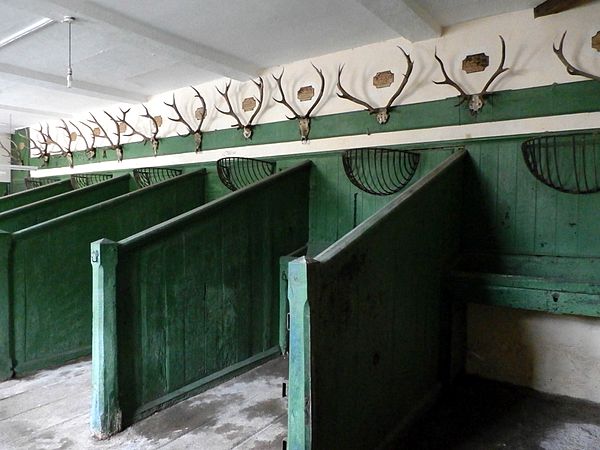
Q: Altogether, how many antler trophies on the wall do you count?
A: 12